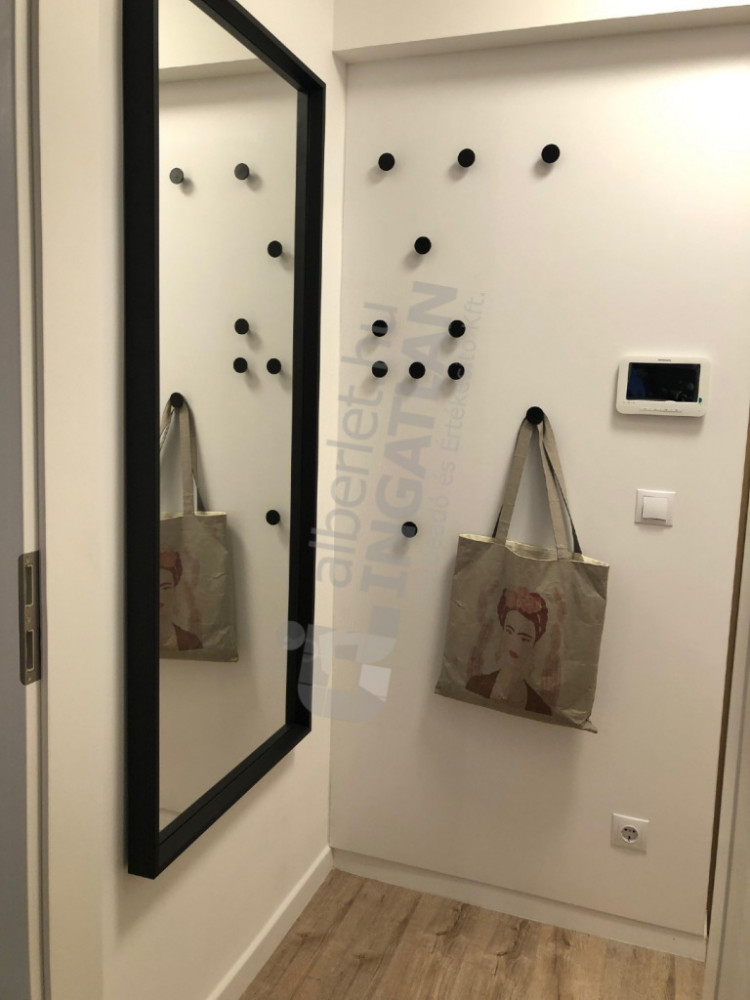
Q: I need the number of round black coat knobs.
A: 11